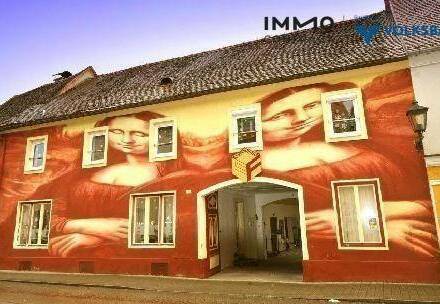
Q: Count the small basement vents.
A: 3